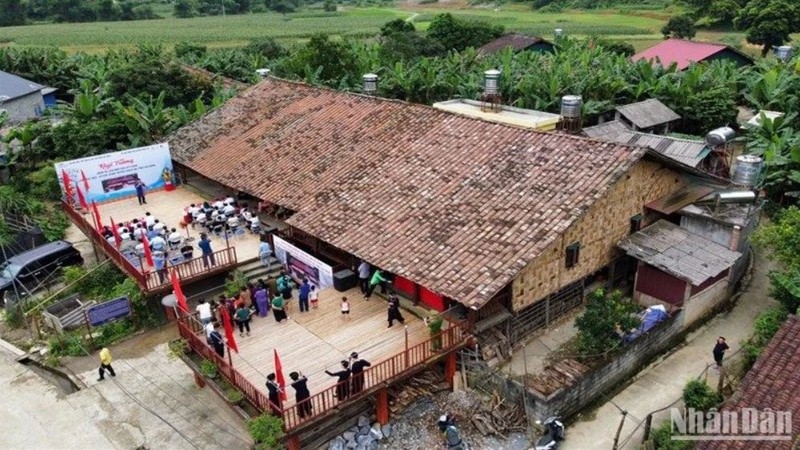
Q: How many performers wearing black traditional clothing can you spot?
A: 5